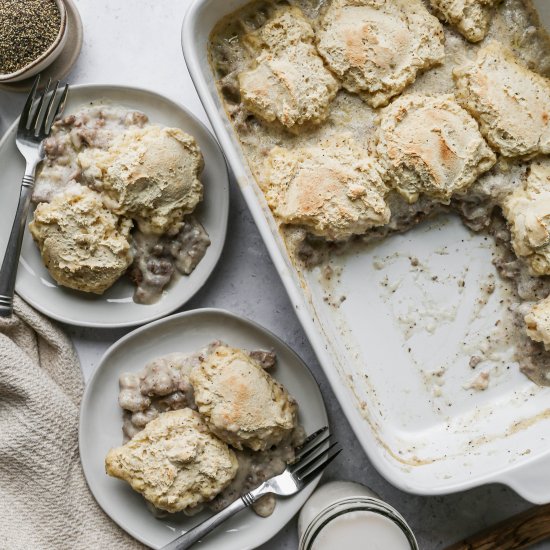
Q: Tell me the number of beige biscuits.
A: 12